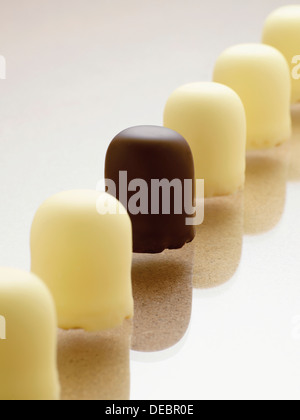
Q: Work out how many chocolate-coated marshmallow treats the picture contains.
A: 6